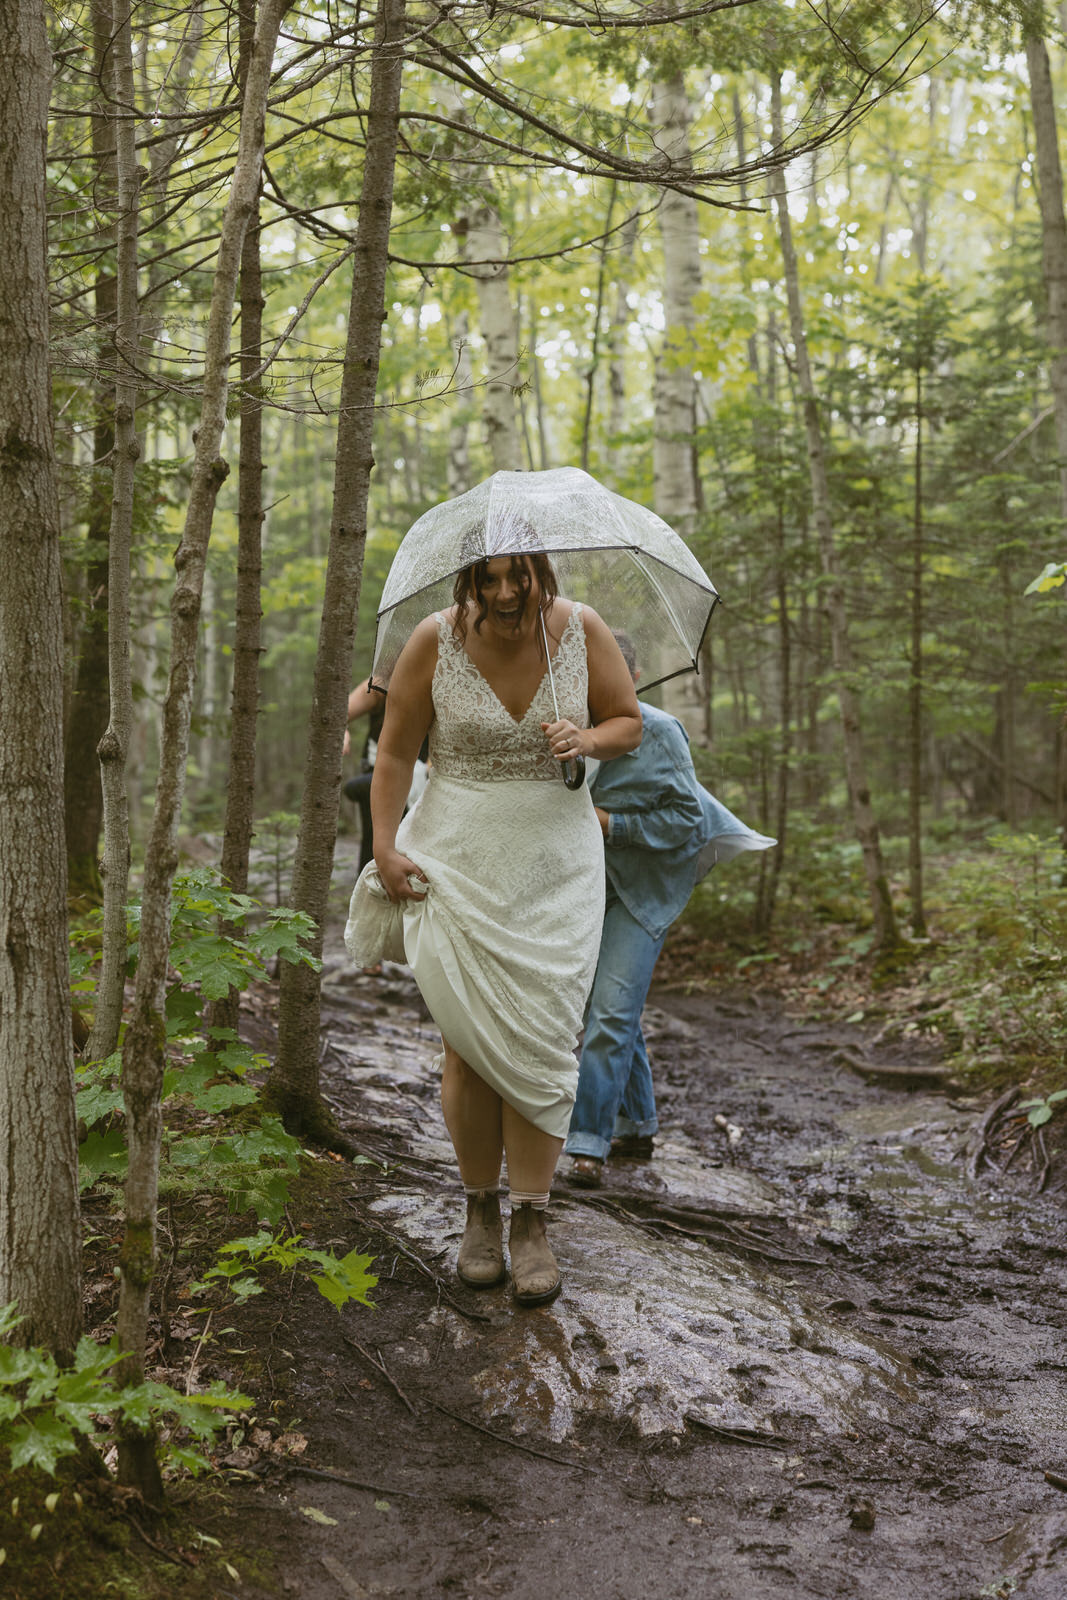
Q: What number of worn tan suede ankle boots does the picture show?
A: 2